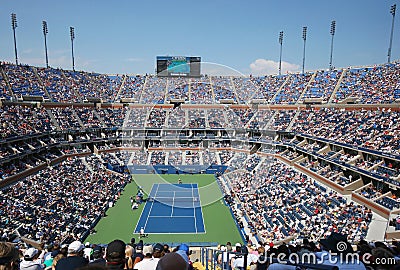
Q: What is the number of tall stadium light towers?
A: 7